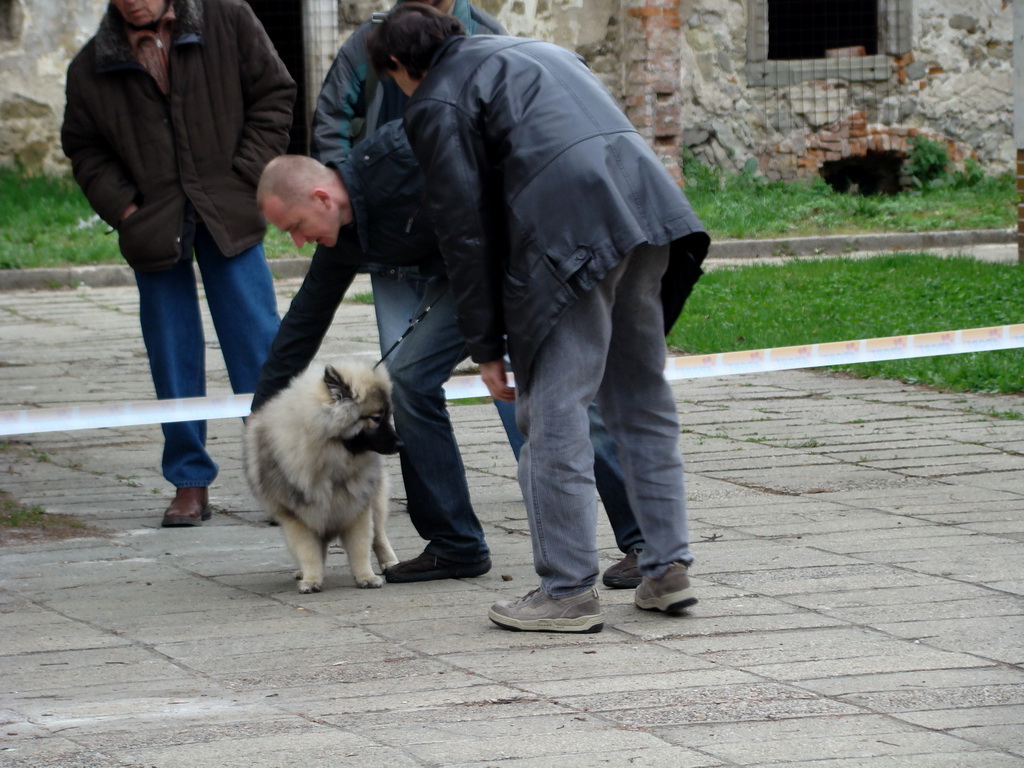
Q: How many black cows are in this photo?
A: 0